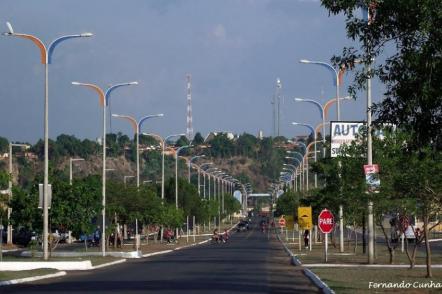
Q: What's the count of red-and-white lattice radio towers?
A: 1